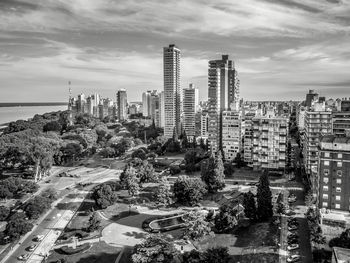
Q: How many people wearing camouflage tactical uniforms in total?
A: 0